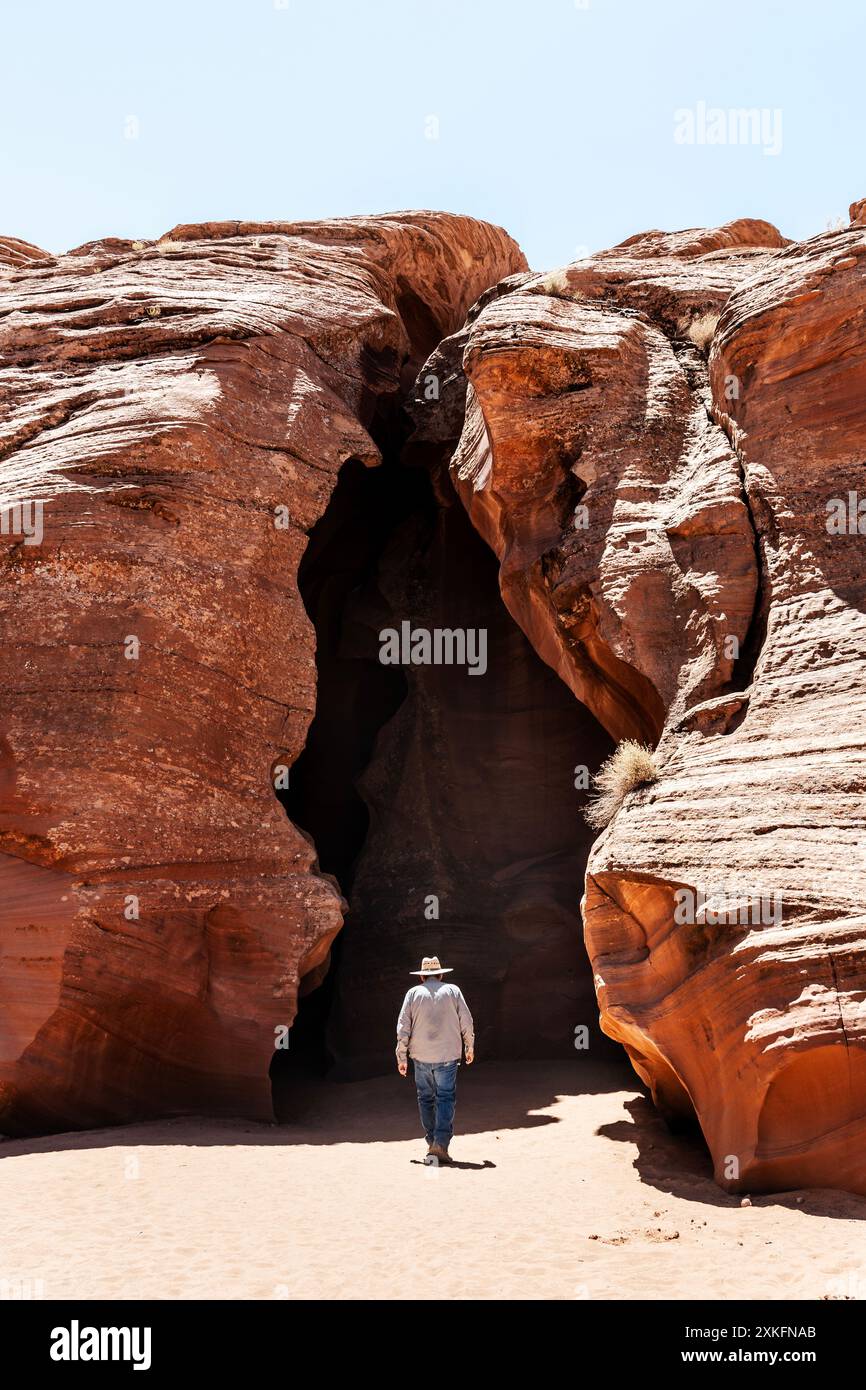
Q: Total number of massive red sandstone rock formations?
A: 2